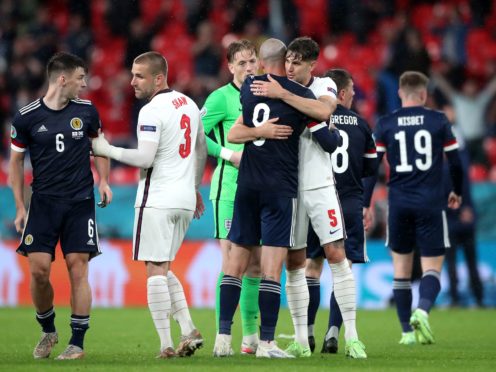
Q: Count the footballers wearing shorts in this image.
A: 7